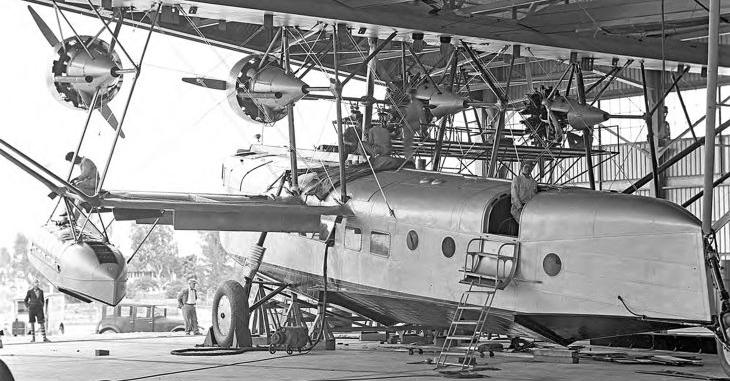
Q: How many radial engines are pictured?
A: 4